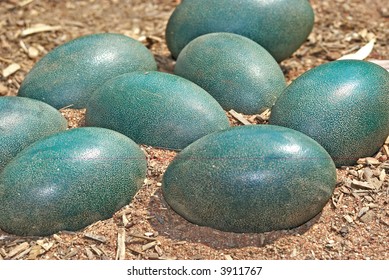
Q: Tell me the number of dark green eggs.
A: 8